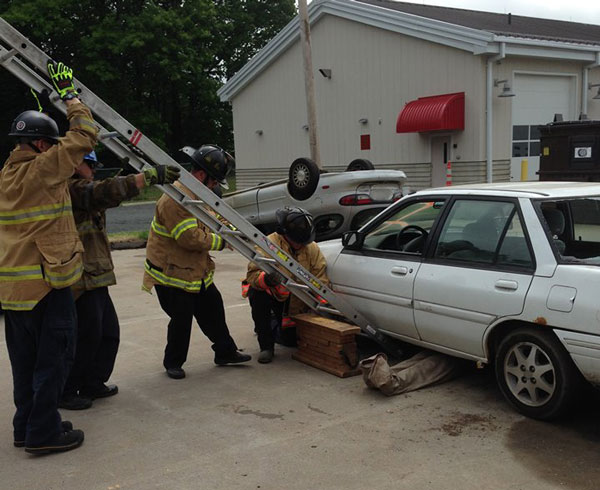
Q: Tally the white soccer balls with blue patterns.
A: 0